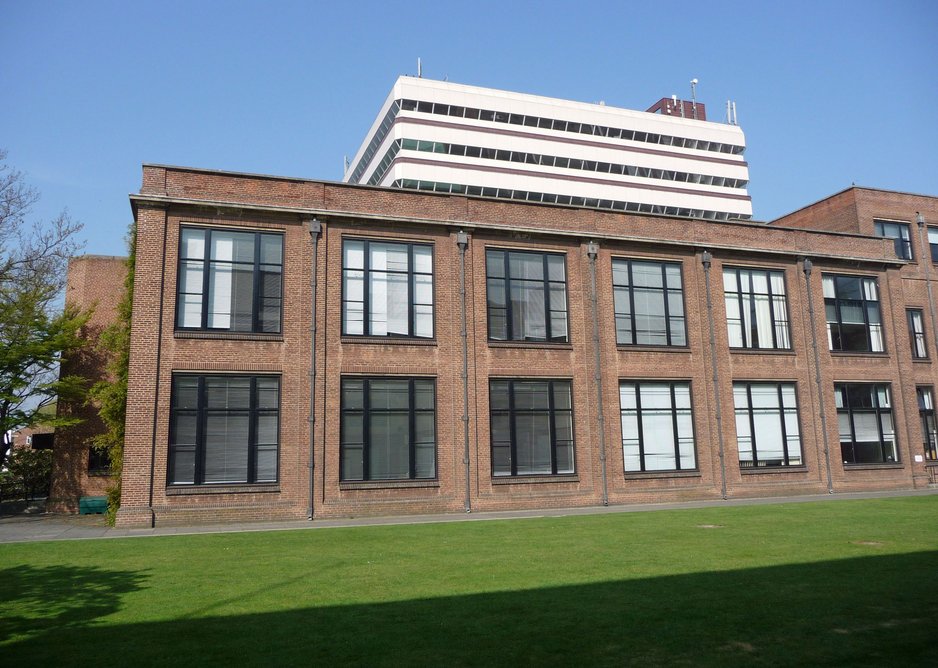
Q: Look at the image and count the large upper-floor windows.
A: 6